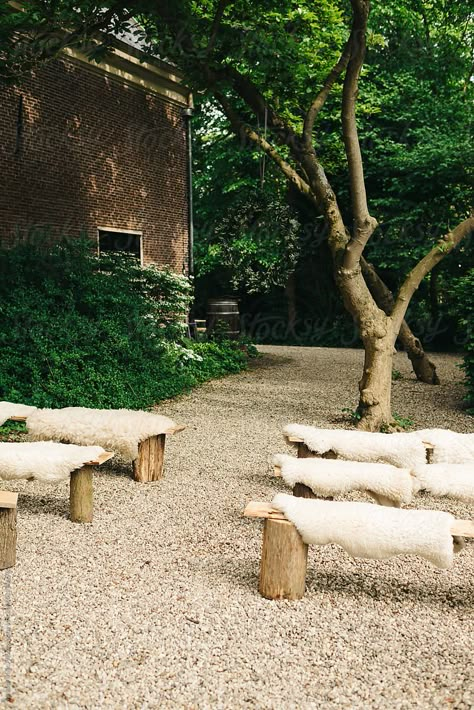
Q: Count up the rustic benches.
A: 6